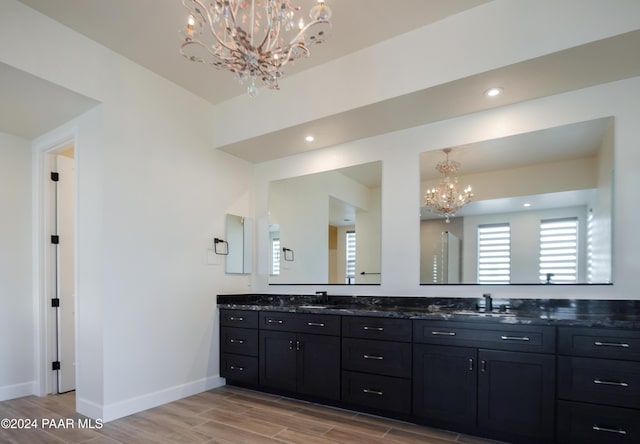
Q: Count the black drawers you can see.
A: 11